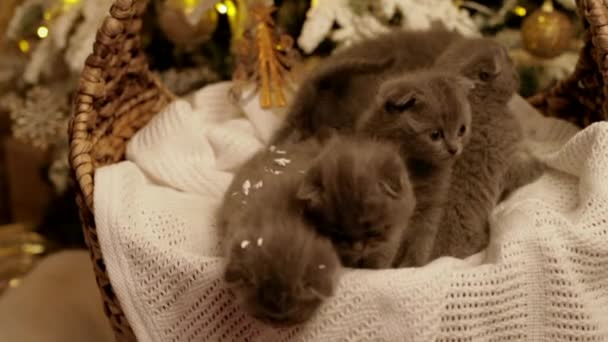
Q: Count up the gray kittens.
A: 5